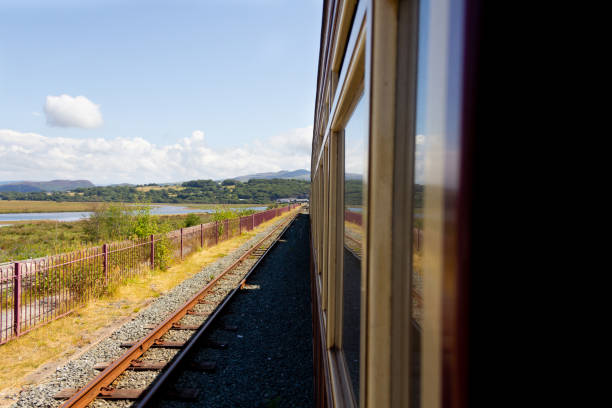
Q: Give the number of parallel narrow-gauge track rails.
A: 2